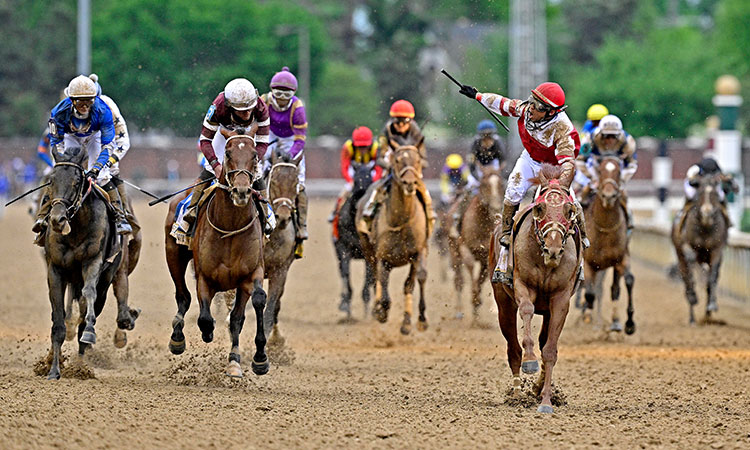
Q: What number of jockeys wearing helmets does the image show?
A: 12